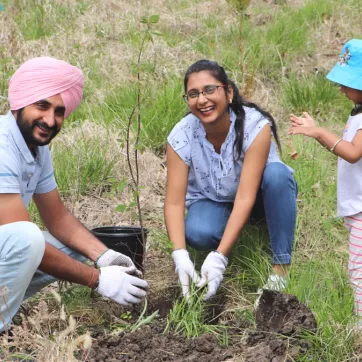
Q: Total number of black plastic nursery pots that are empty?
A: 1